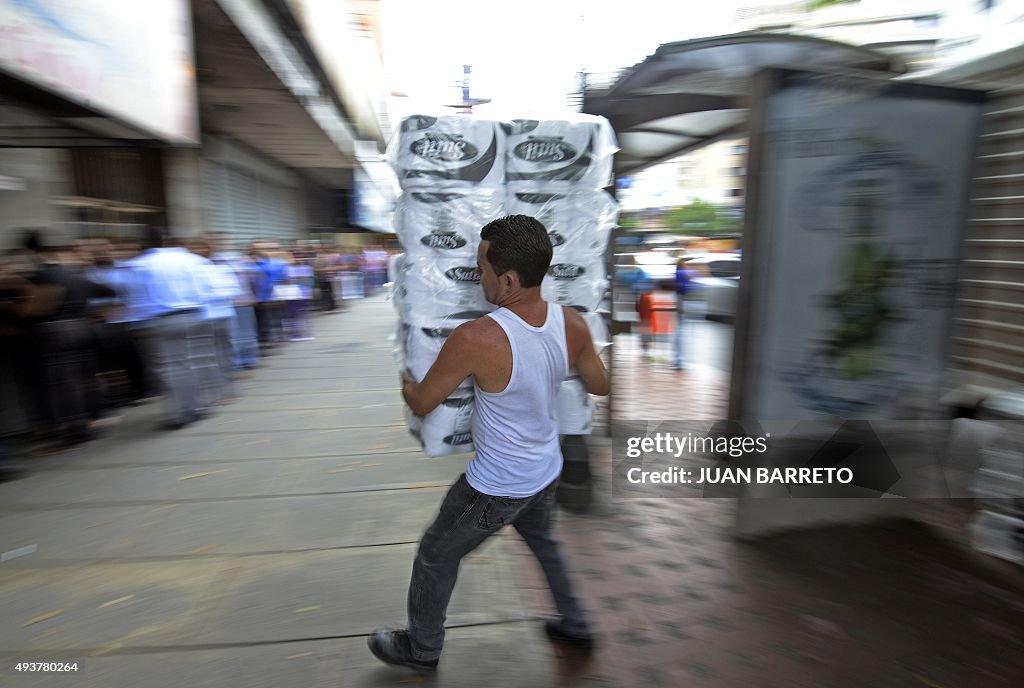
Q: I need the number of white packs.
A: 10